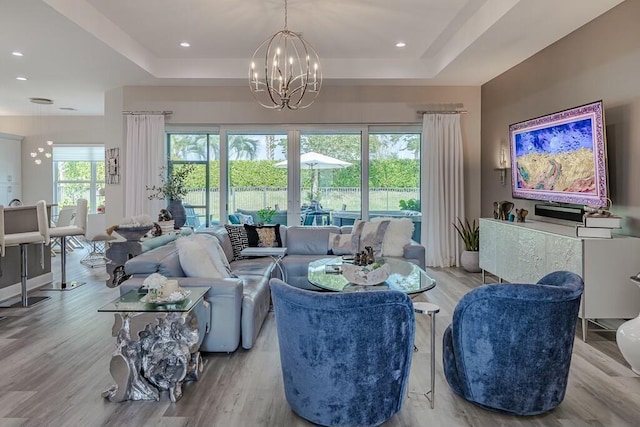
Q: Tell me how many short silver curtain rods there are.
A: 2